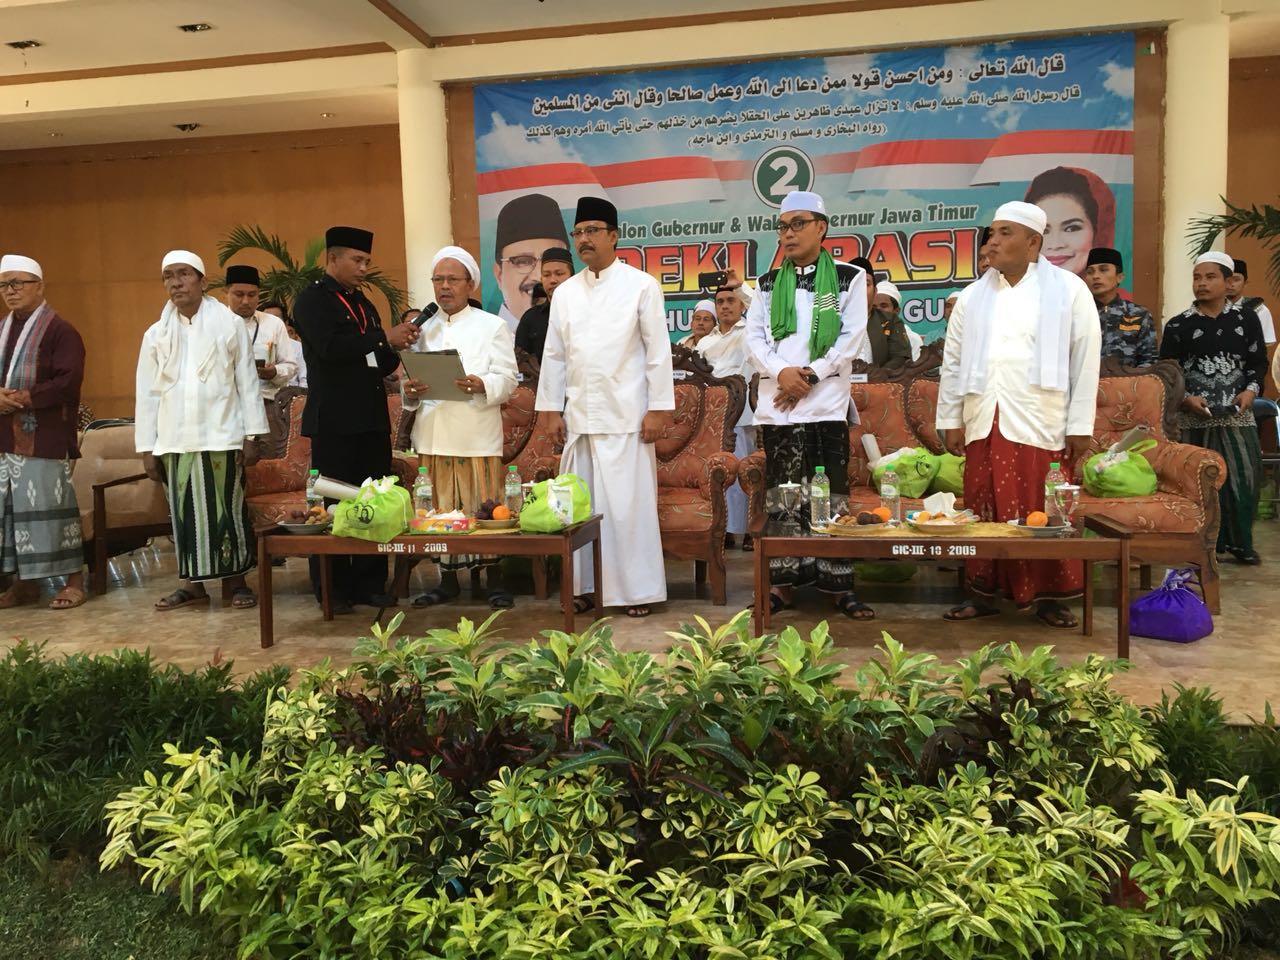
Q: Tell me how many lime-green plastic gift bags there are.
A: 5